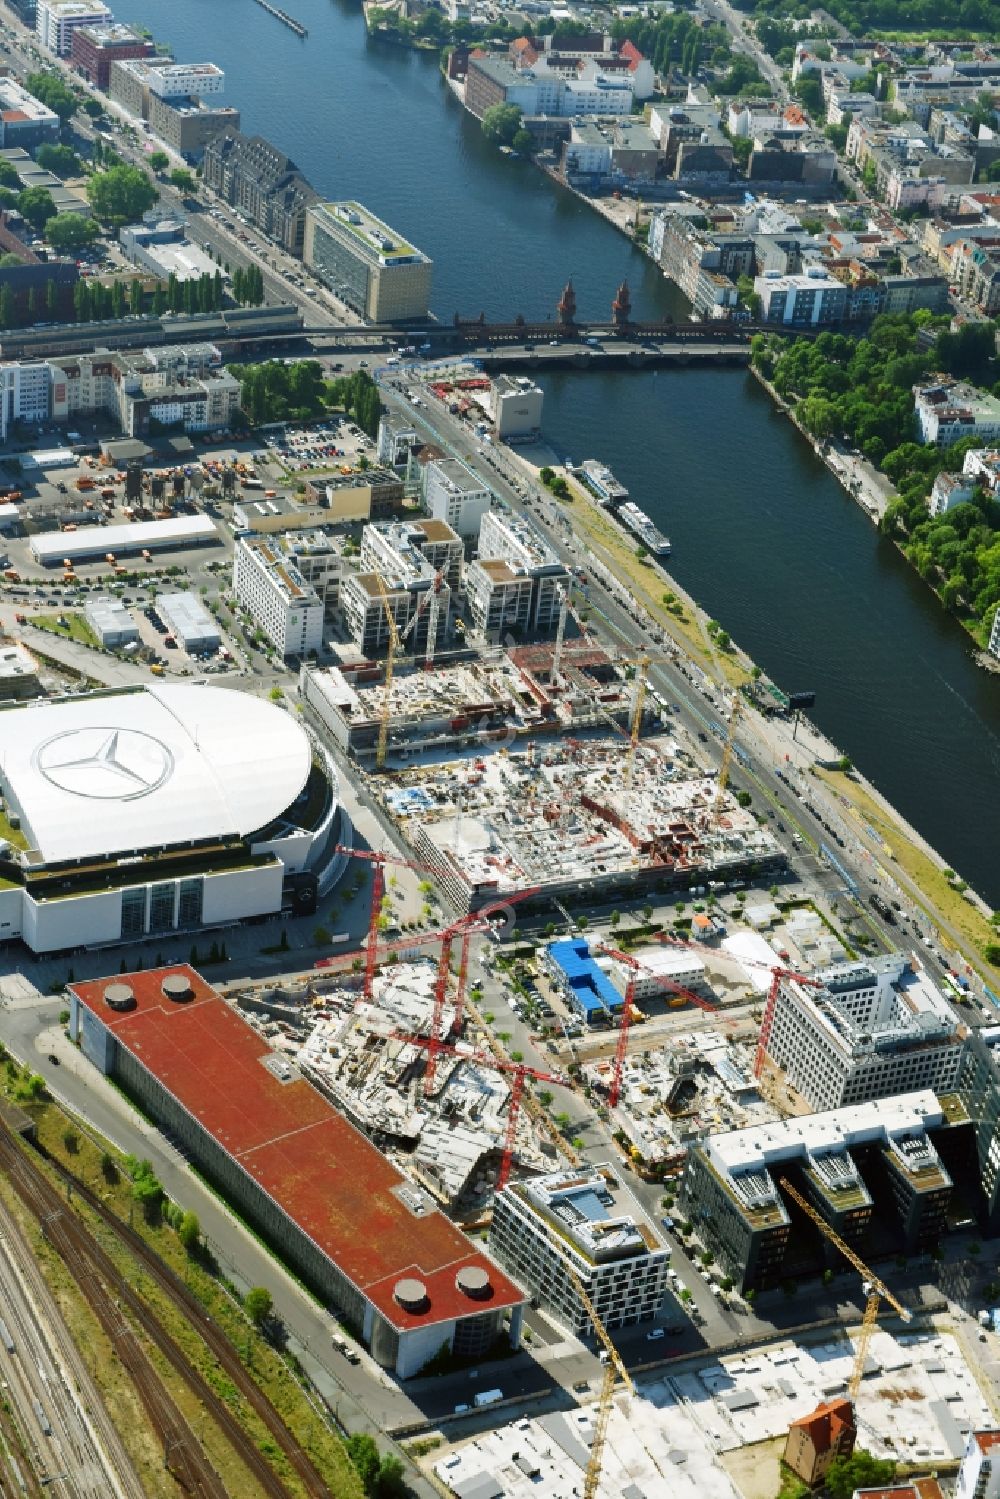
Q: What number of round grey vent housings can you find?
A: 4